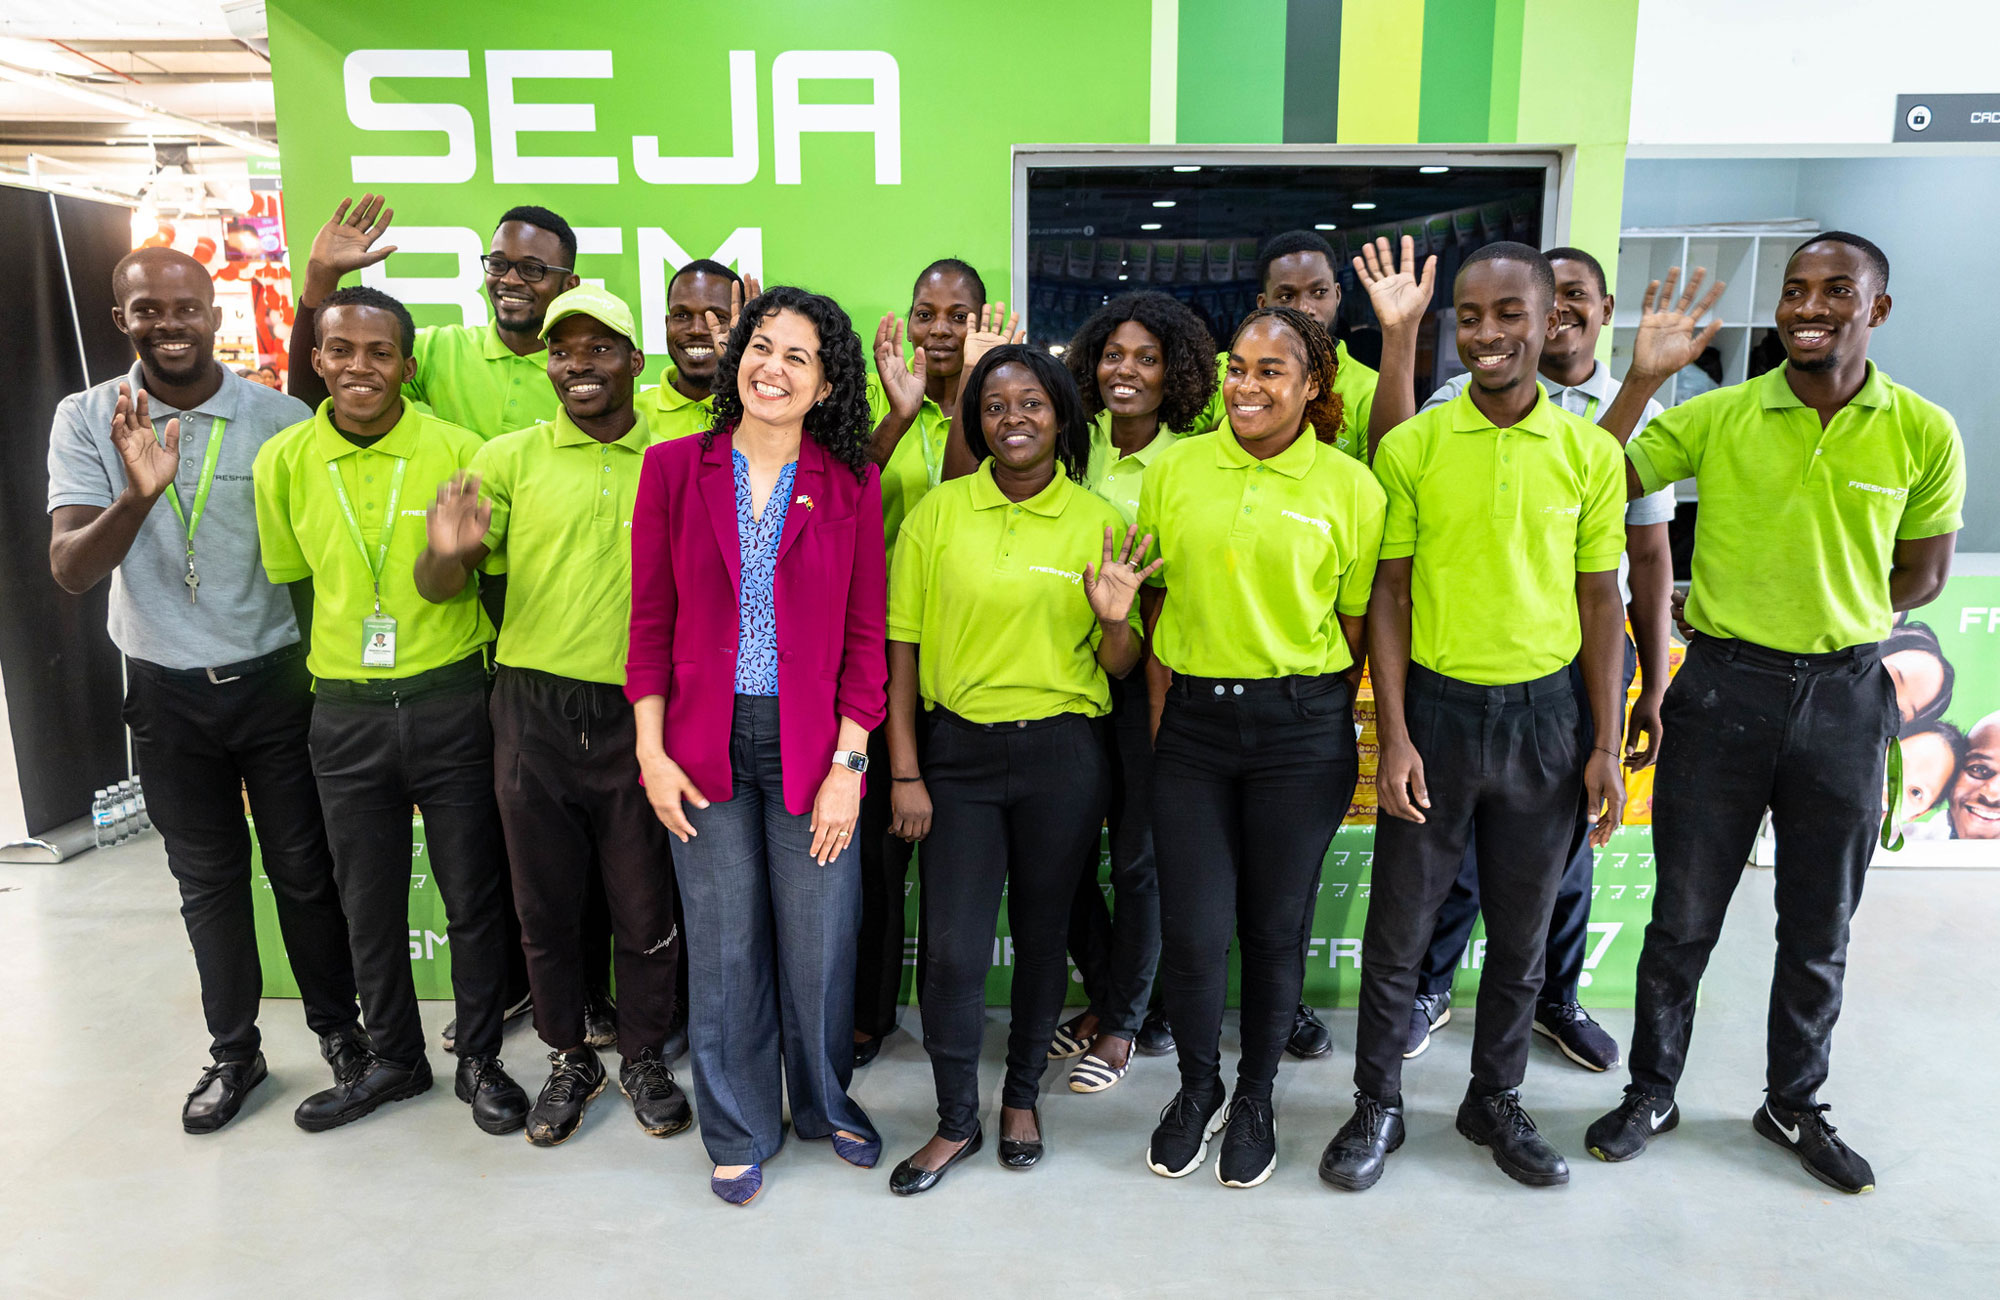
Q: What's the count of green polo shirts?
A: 11